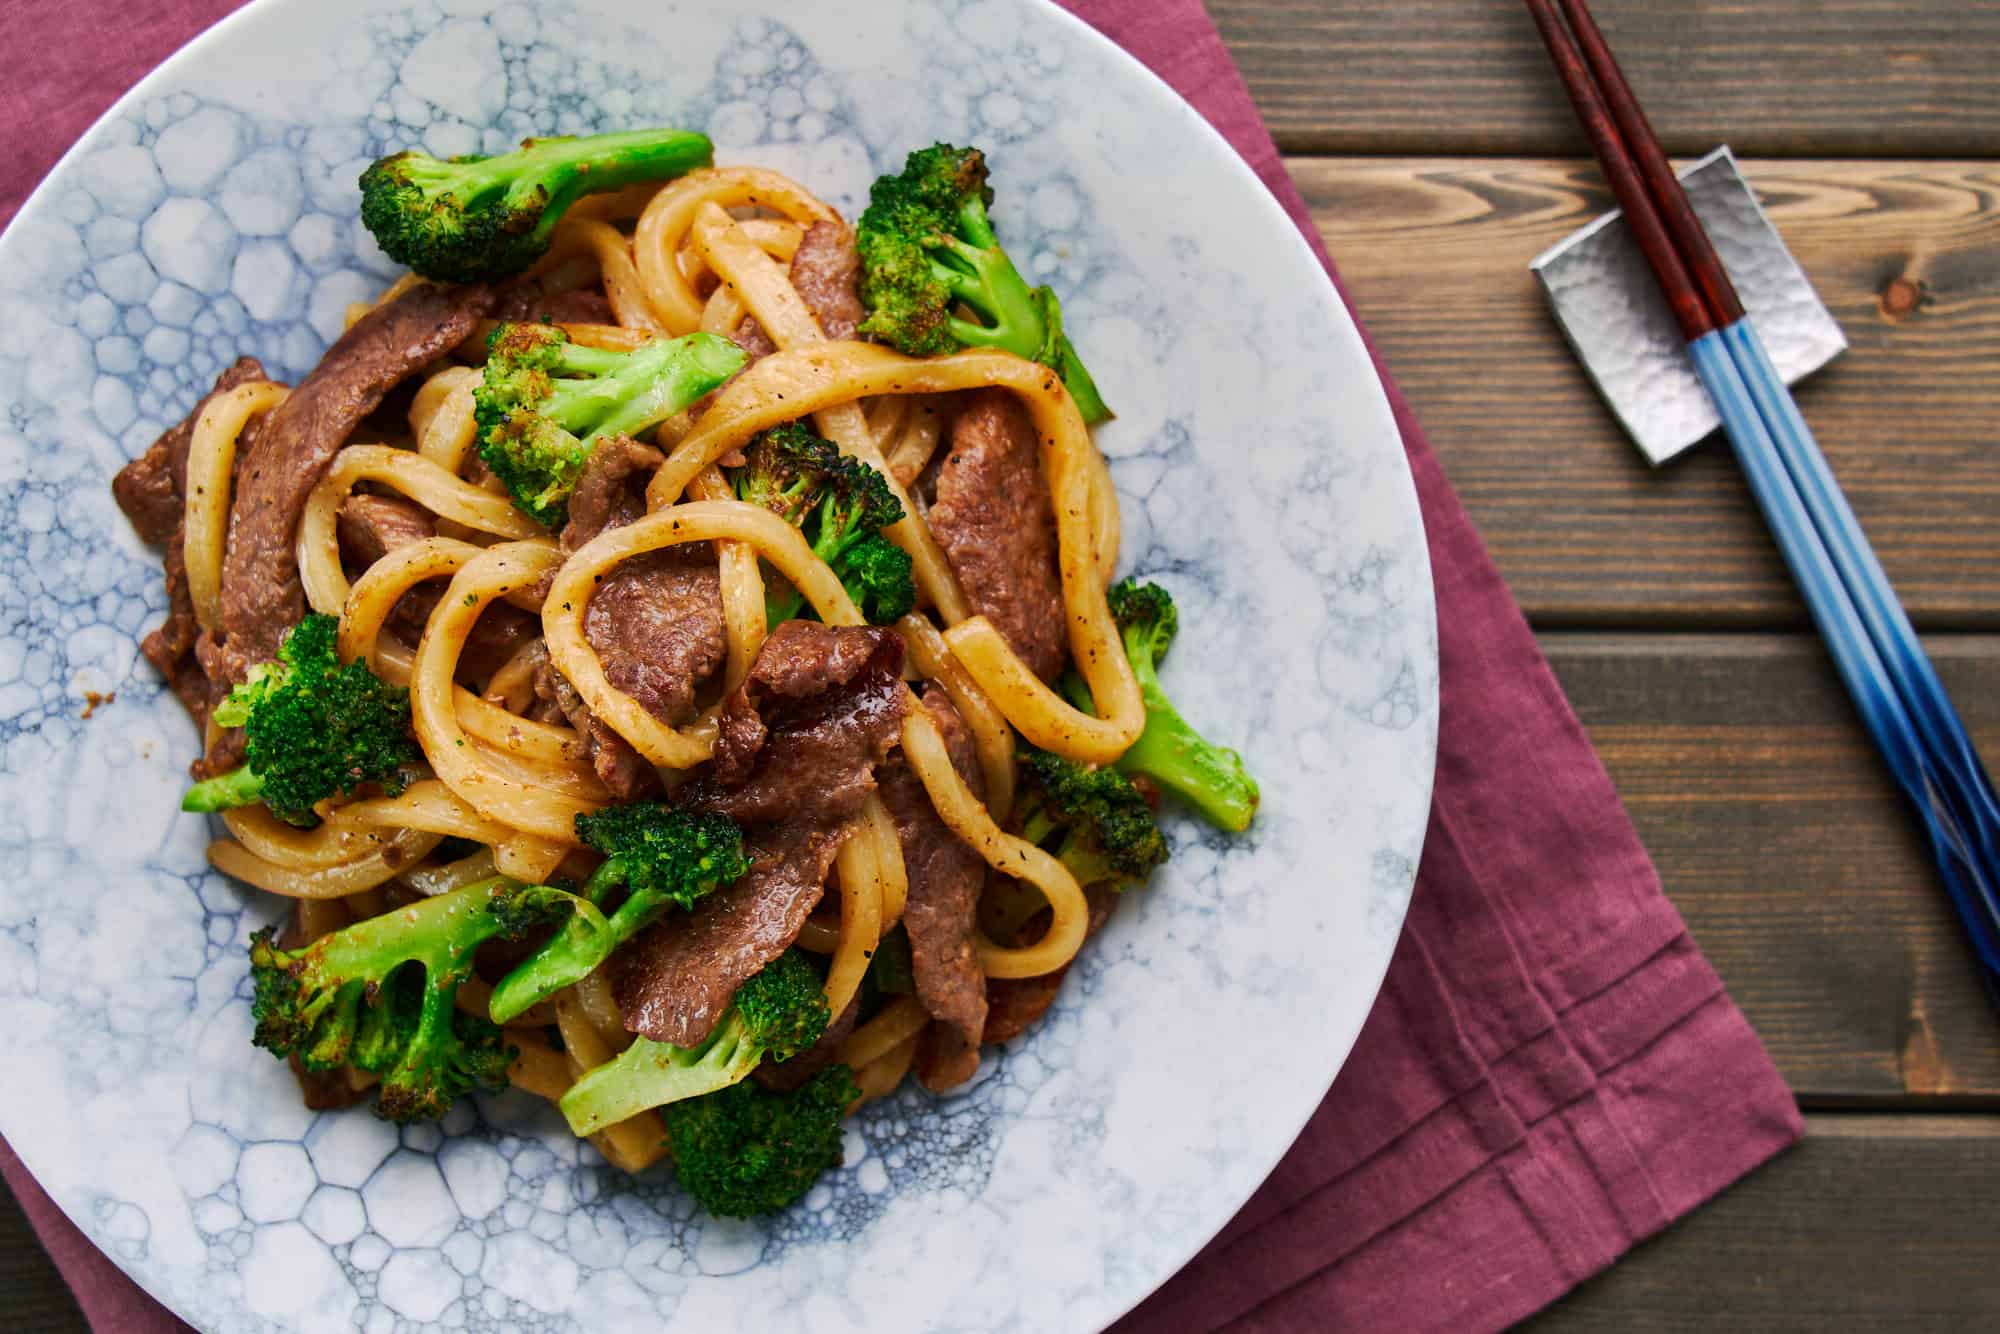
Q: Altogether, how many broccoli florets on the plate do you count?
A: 11